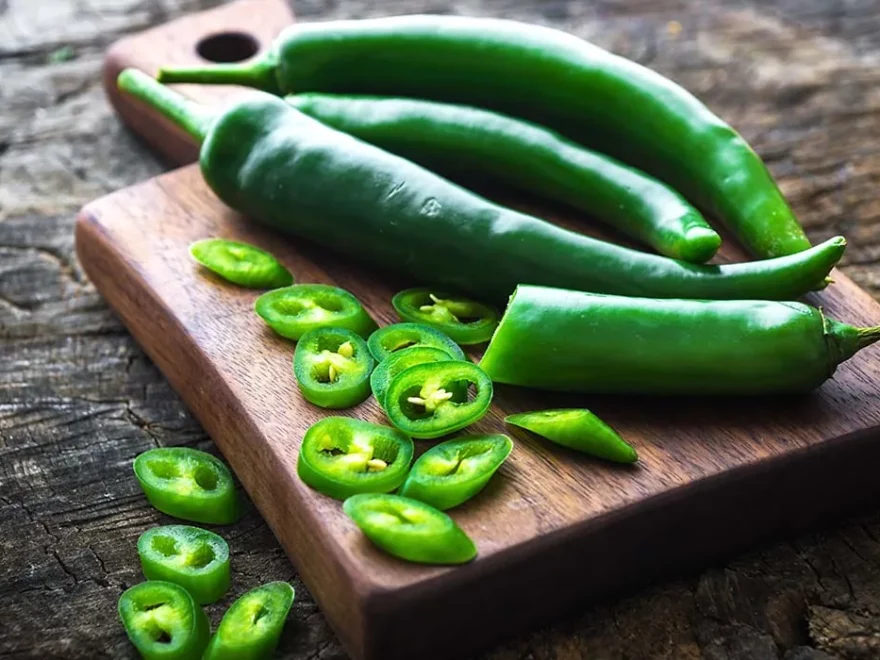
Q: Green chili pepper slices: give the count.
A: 15